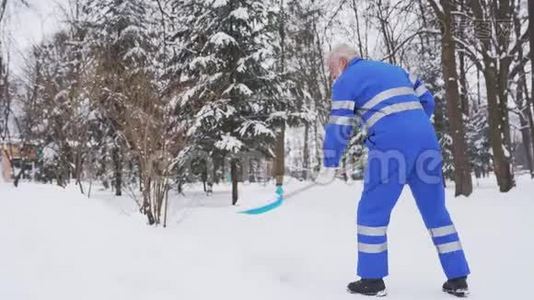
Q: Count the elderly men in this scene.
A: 1